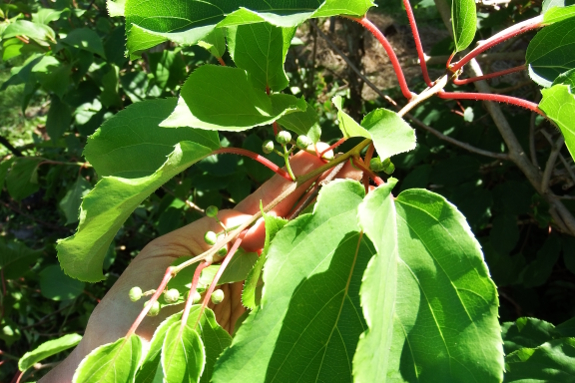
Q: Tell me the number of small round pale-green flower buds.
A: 14